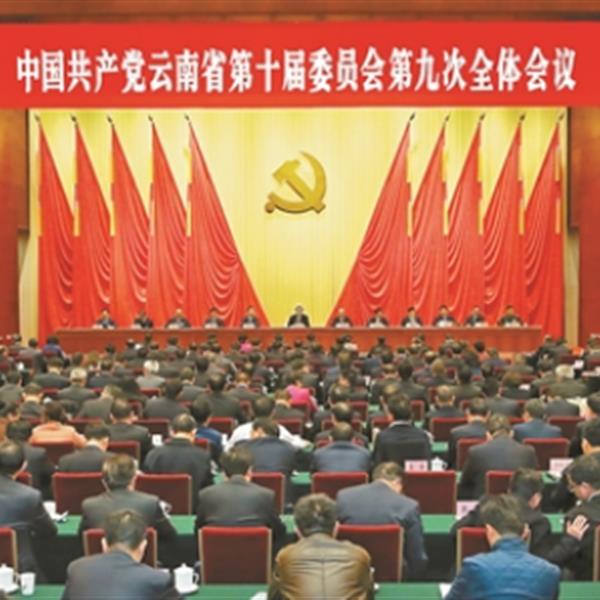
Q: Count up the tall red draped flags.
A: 10